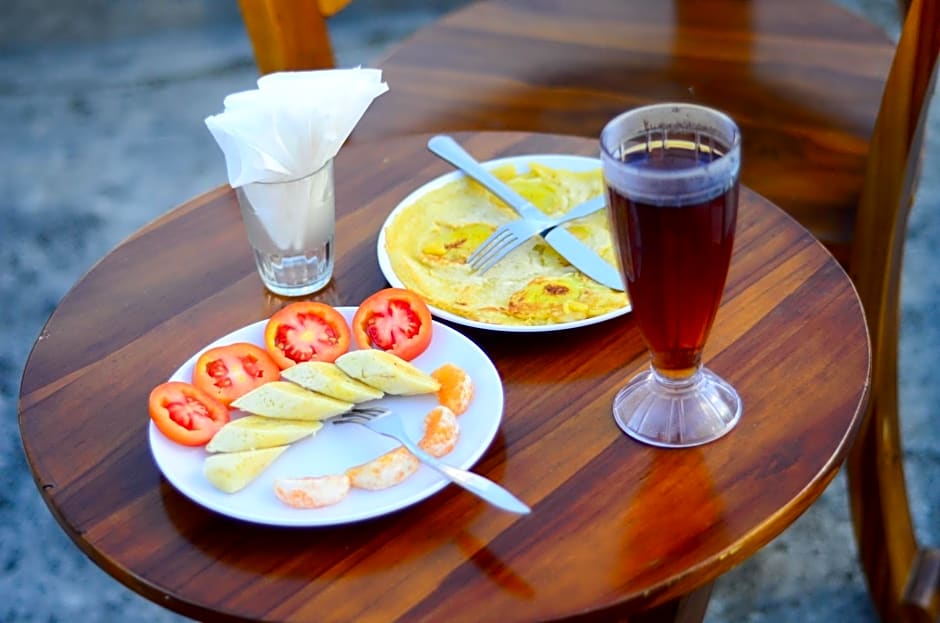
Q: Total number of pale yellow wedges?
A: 5